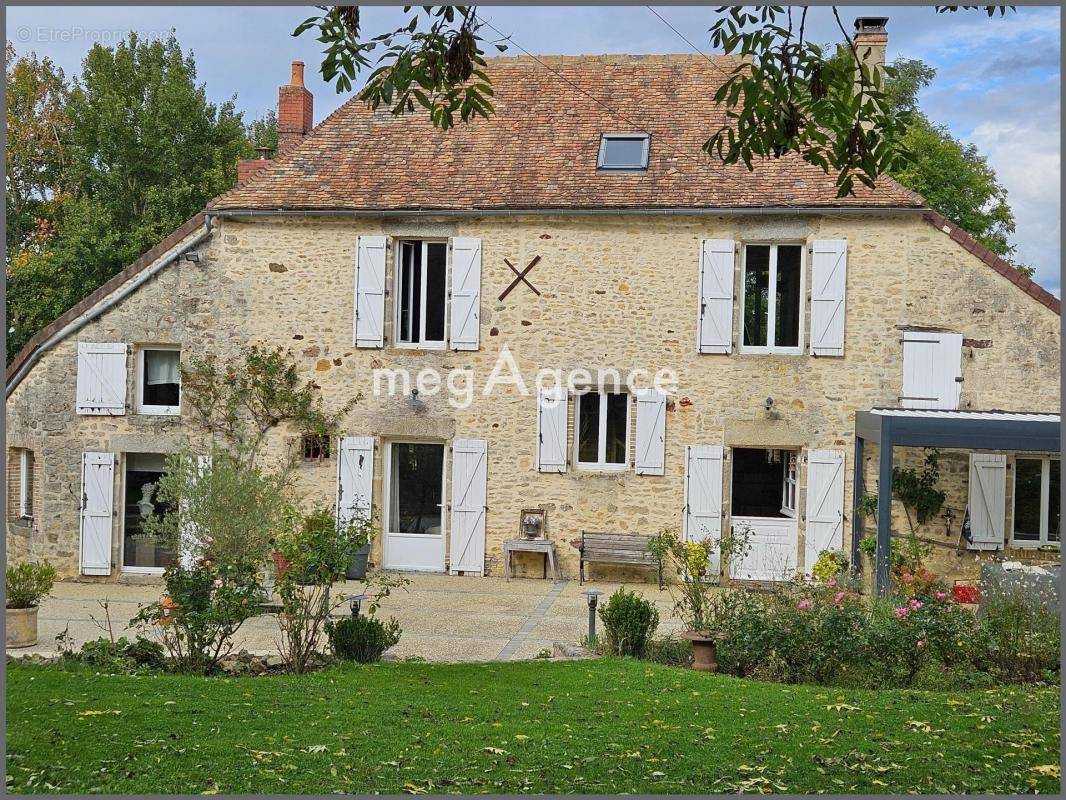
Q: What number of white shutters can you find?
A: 15